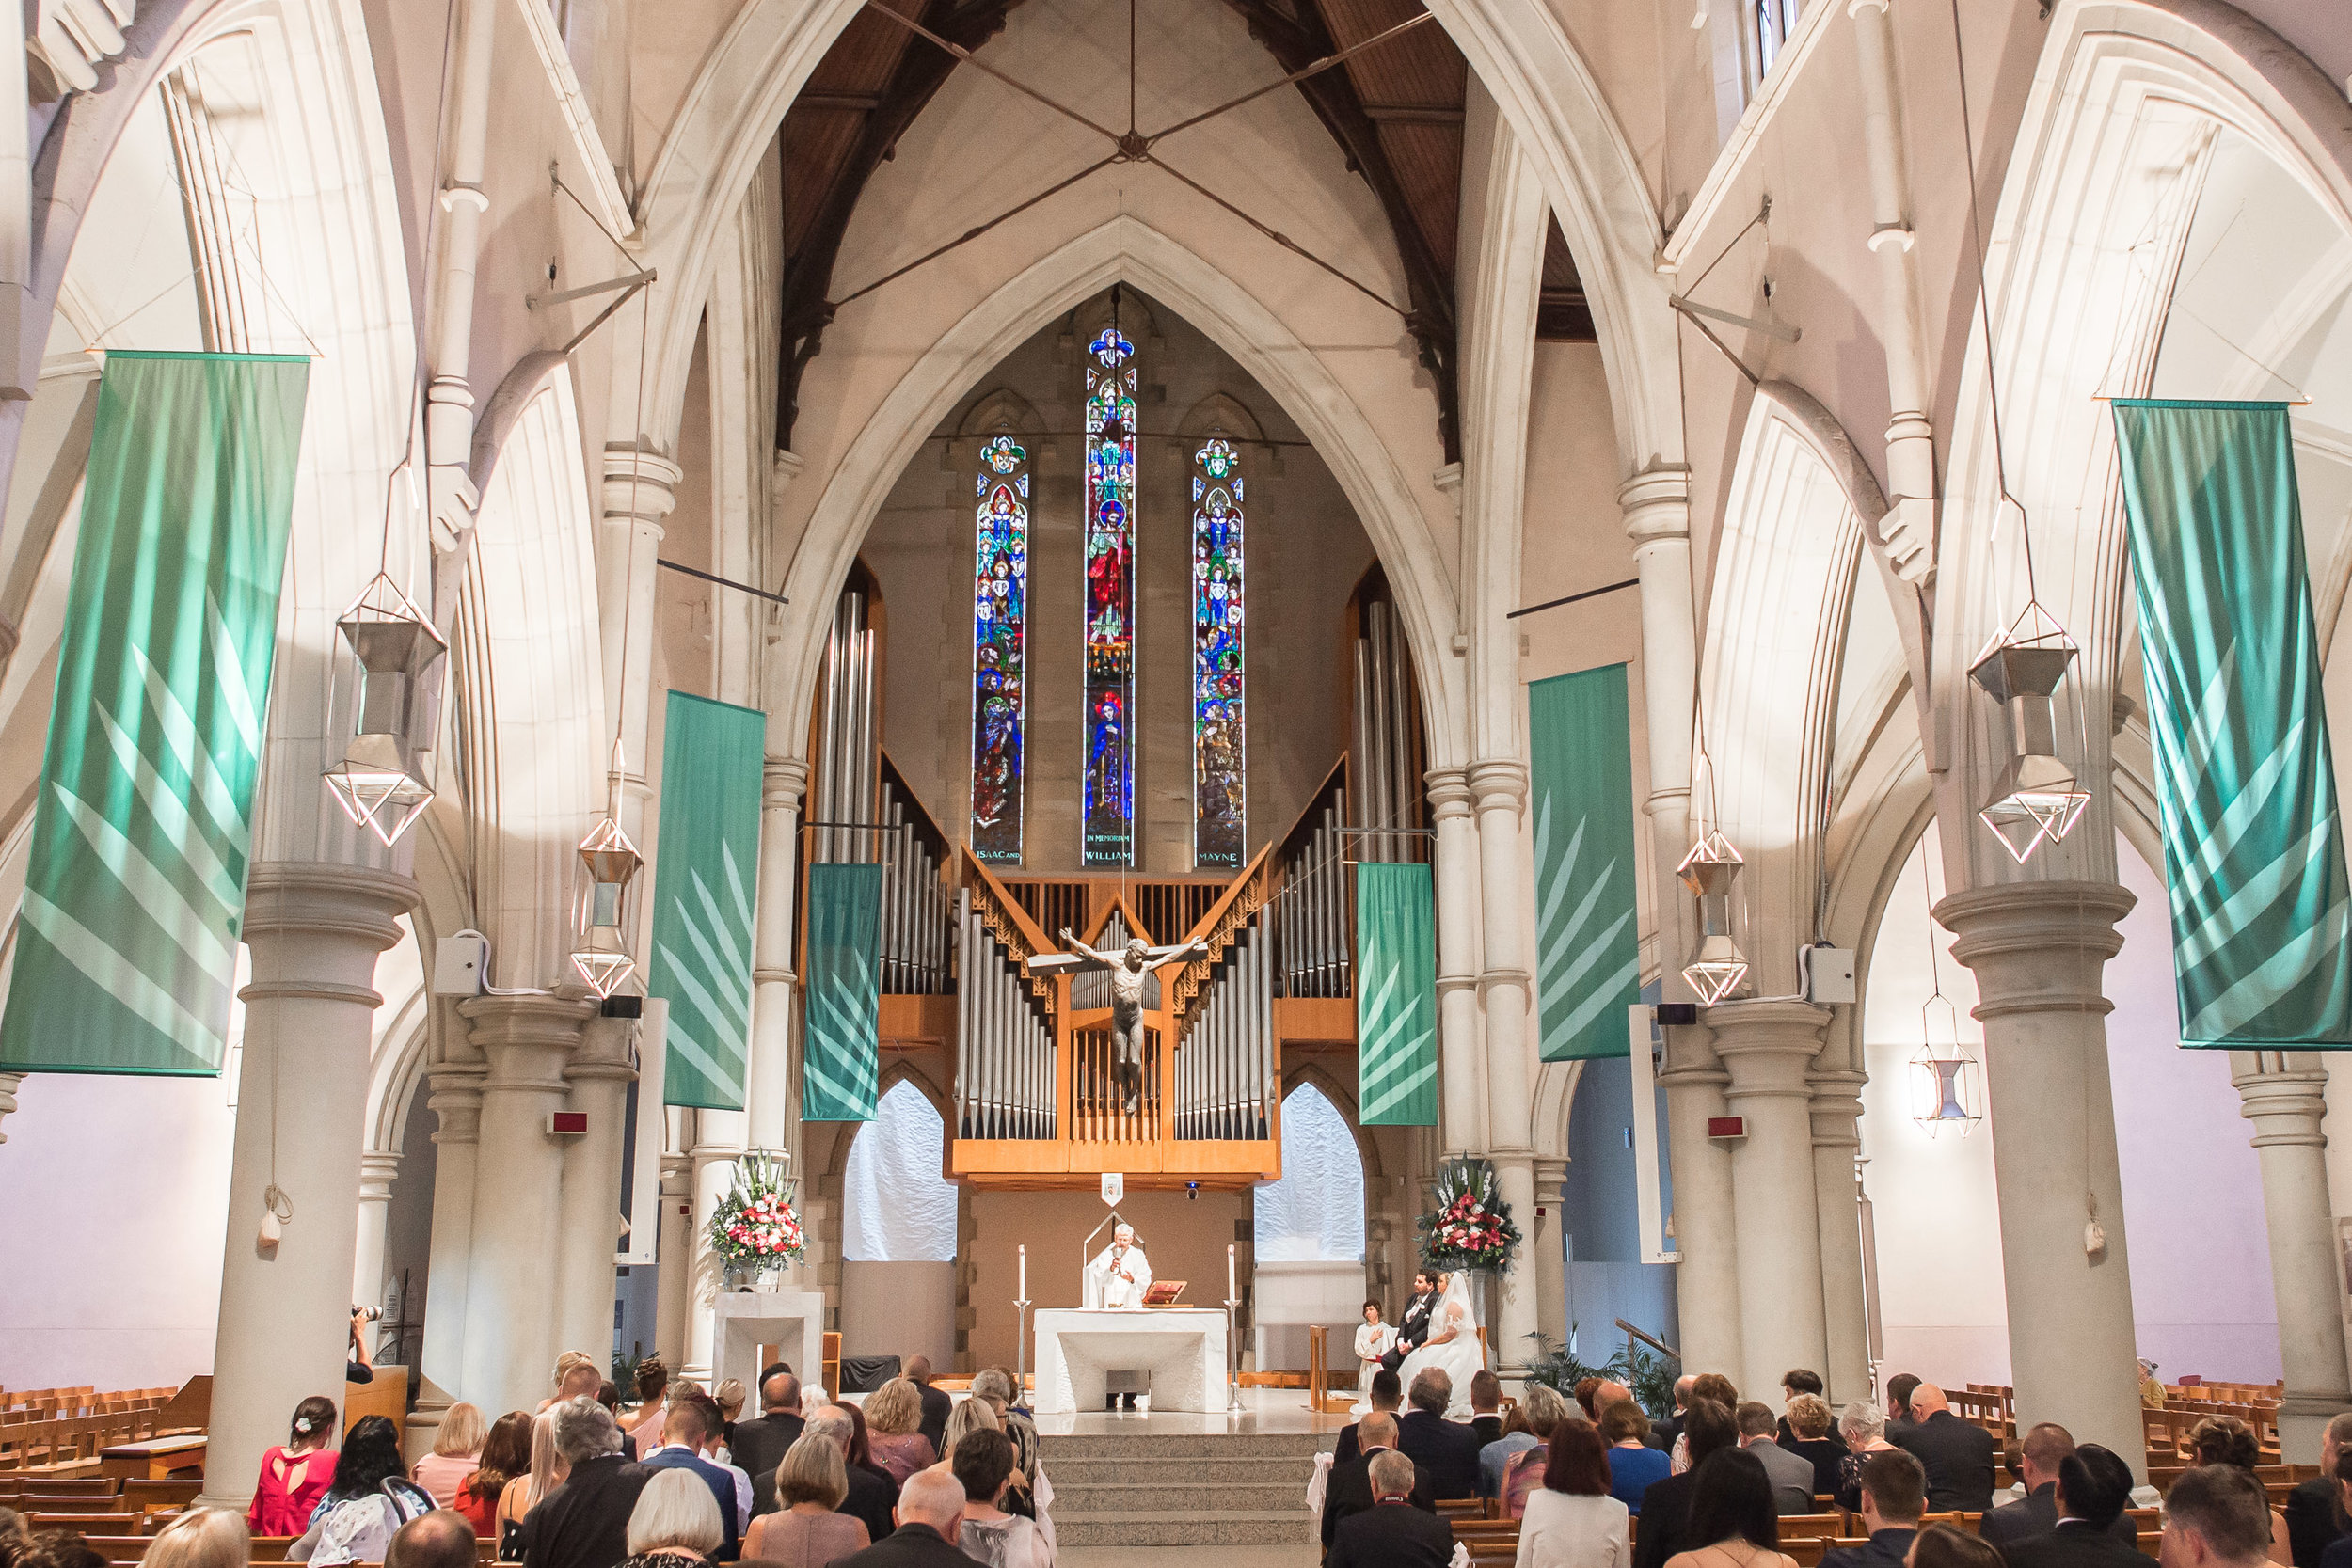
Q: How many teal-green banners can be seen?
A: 6